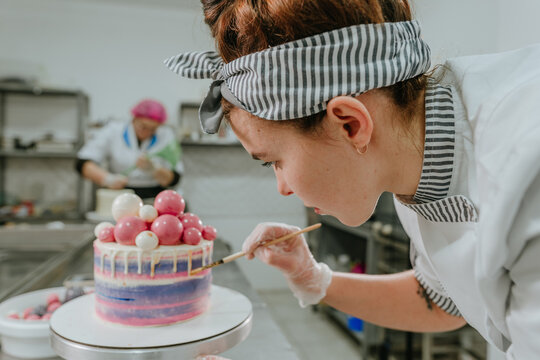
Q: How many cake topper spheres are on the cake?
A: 11